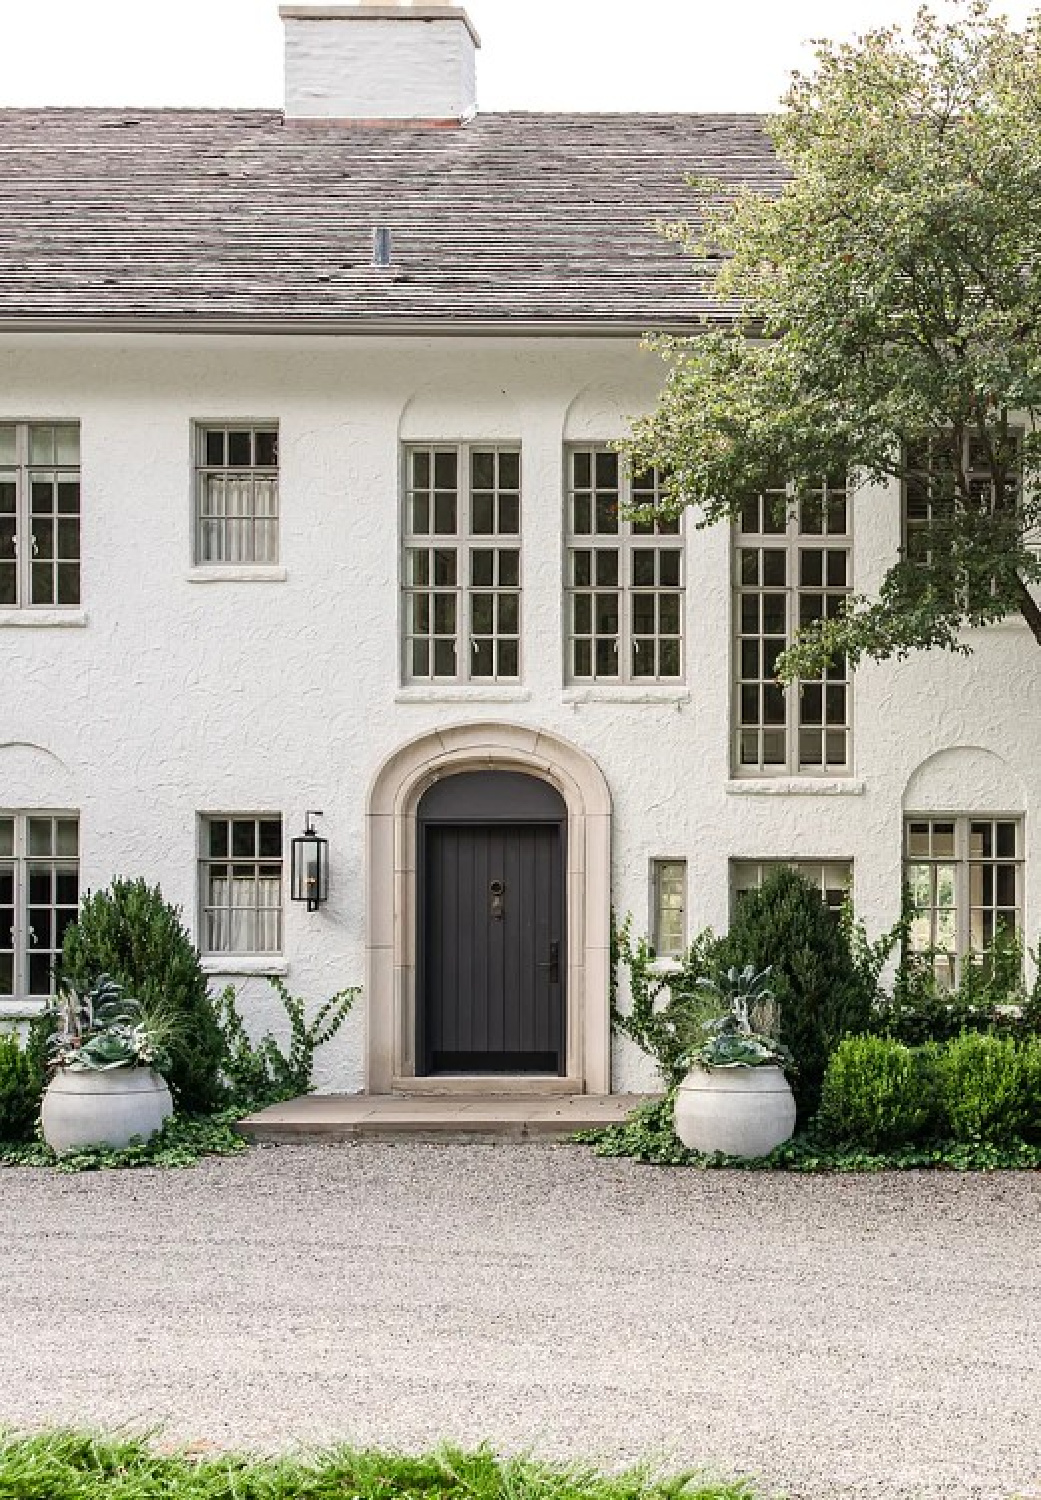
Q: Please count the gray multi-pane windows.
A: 11